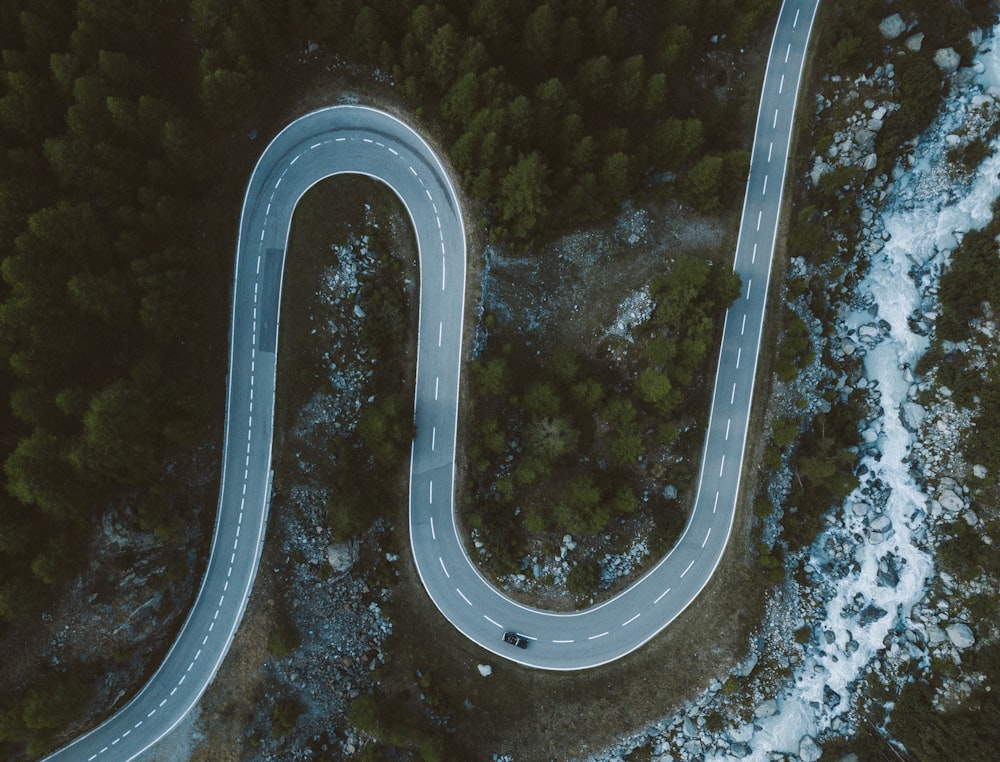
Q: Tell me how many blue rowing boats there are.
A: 0